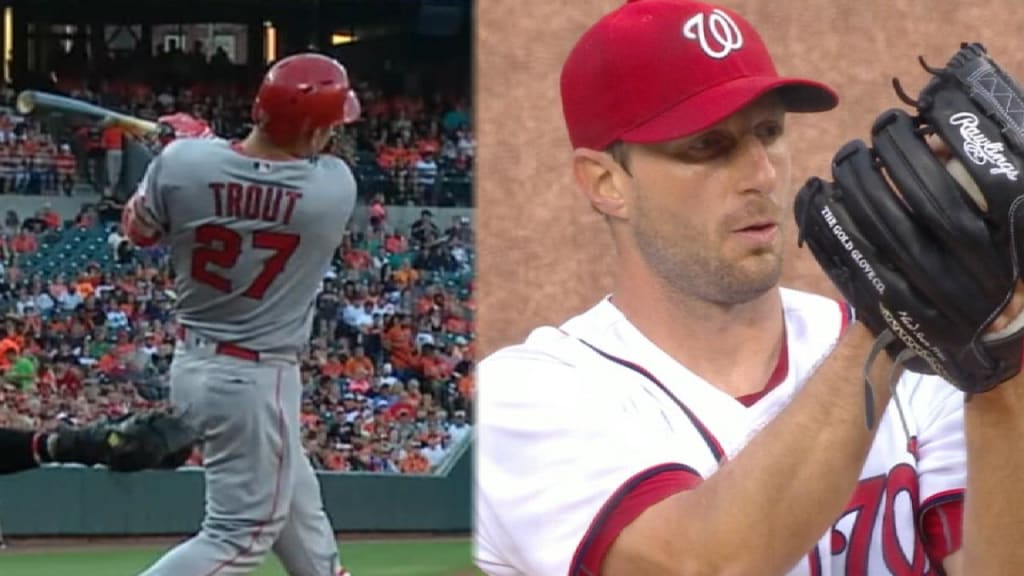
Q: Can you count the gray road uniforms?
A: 1